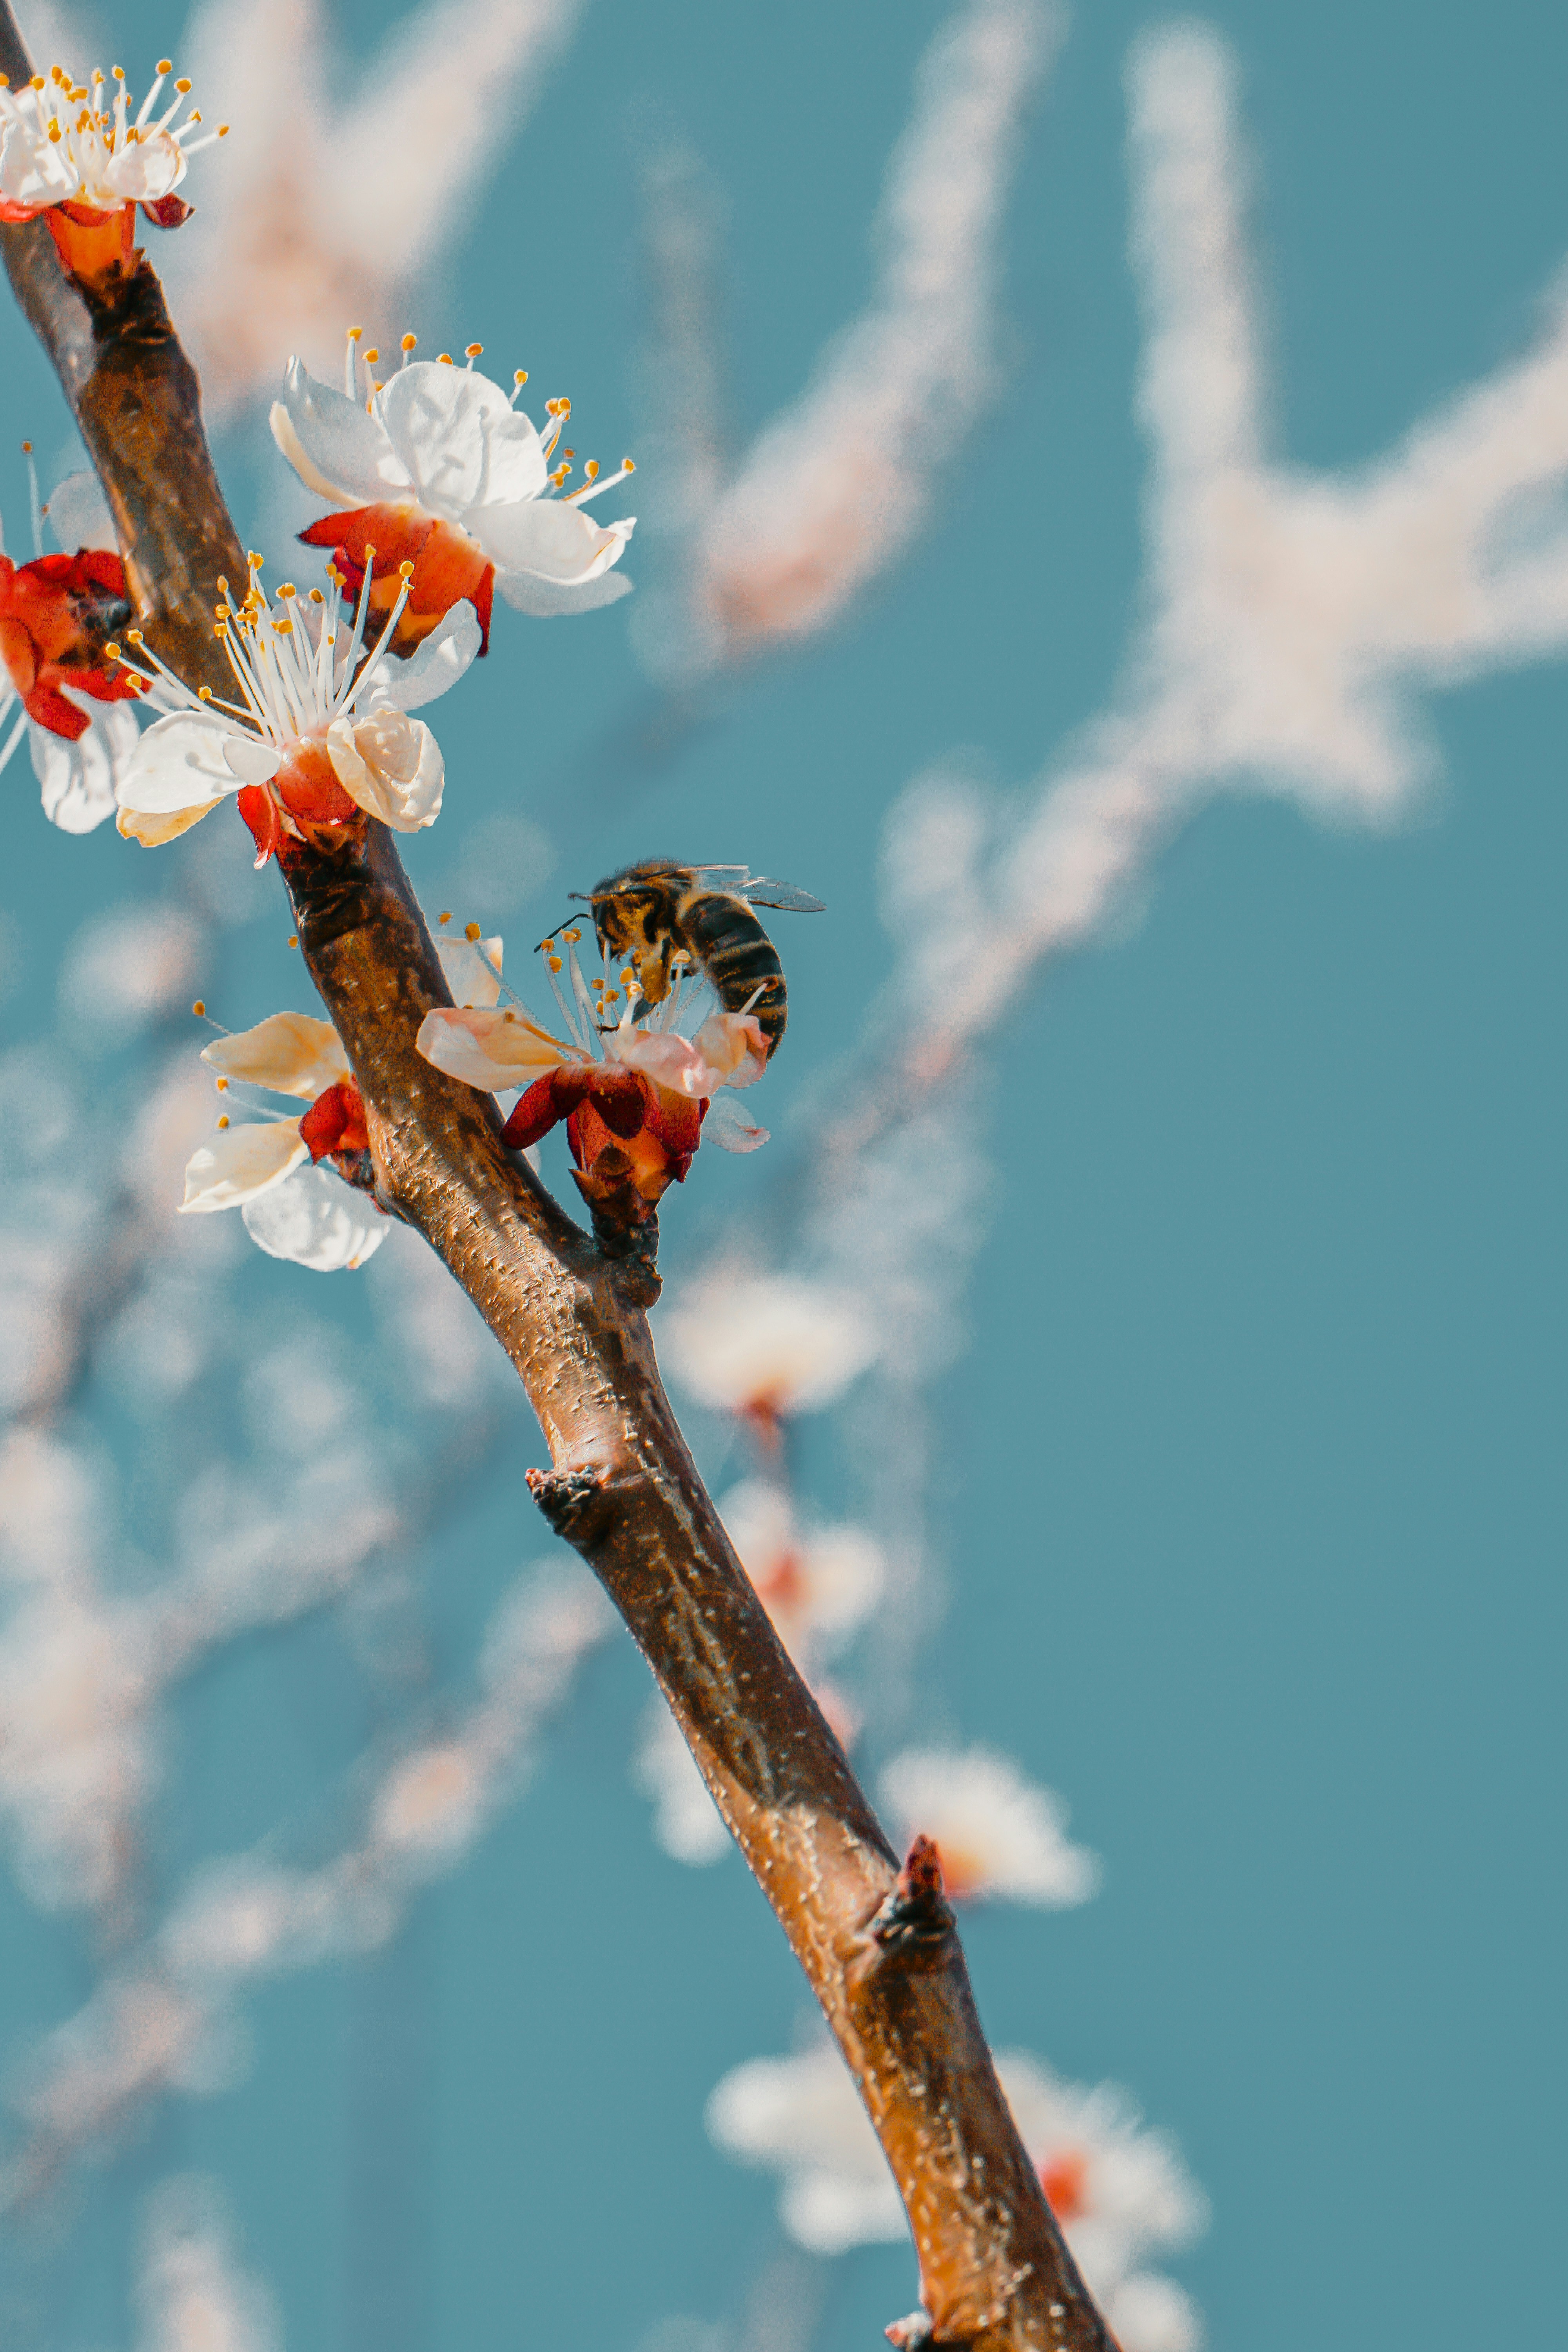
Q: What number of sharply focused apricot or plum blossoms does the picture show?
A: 6